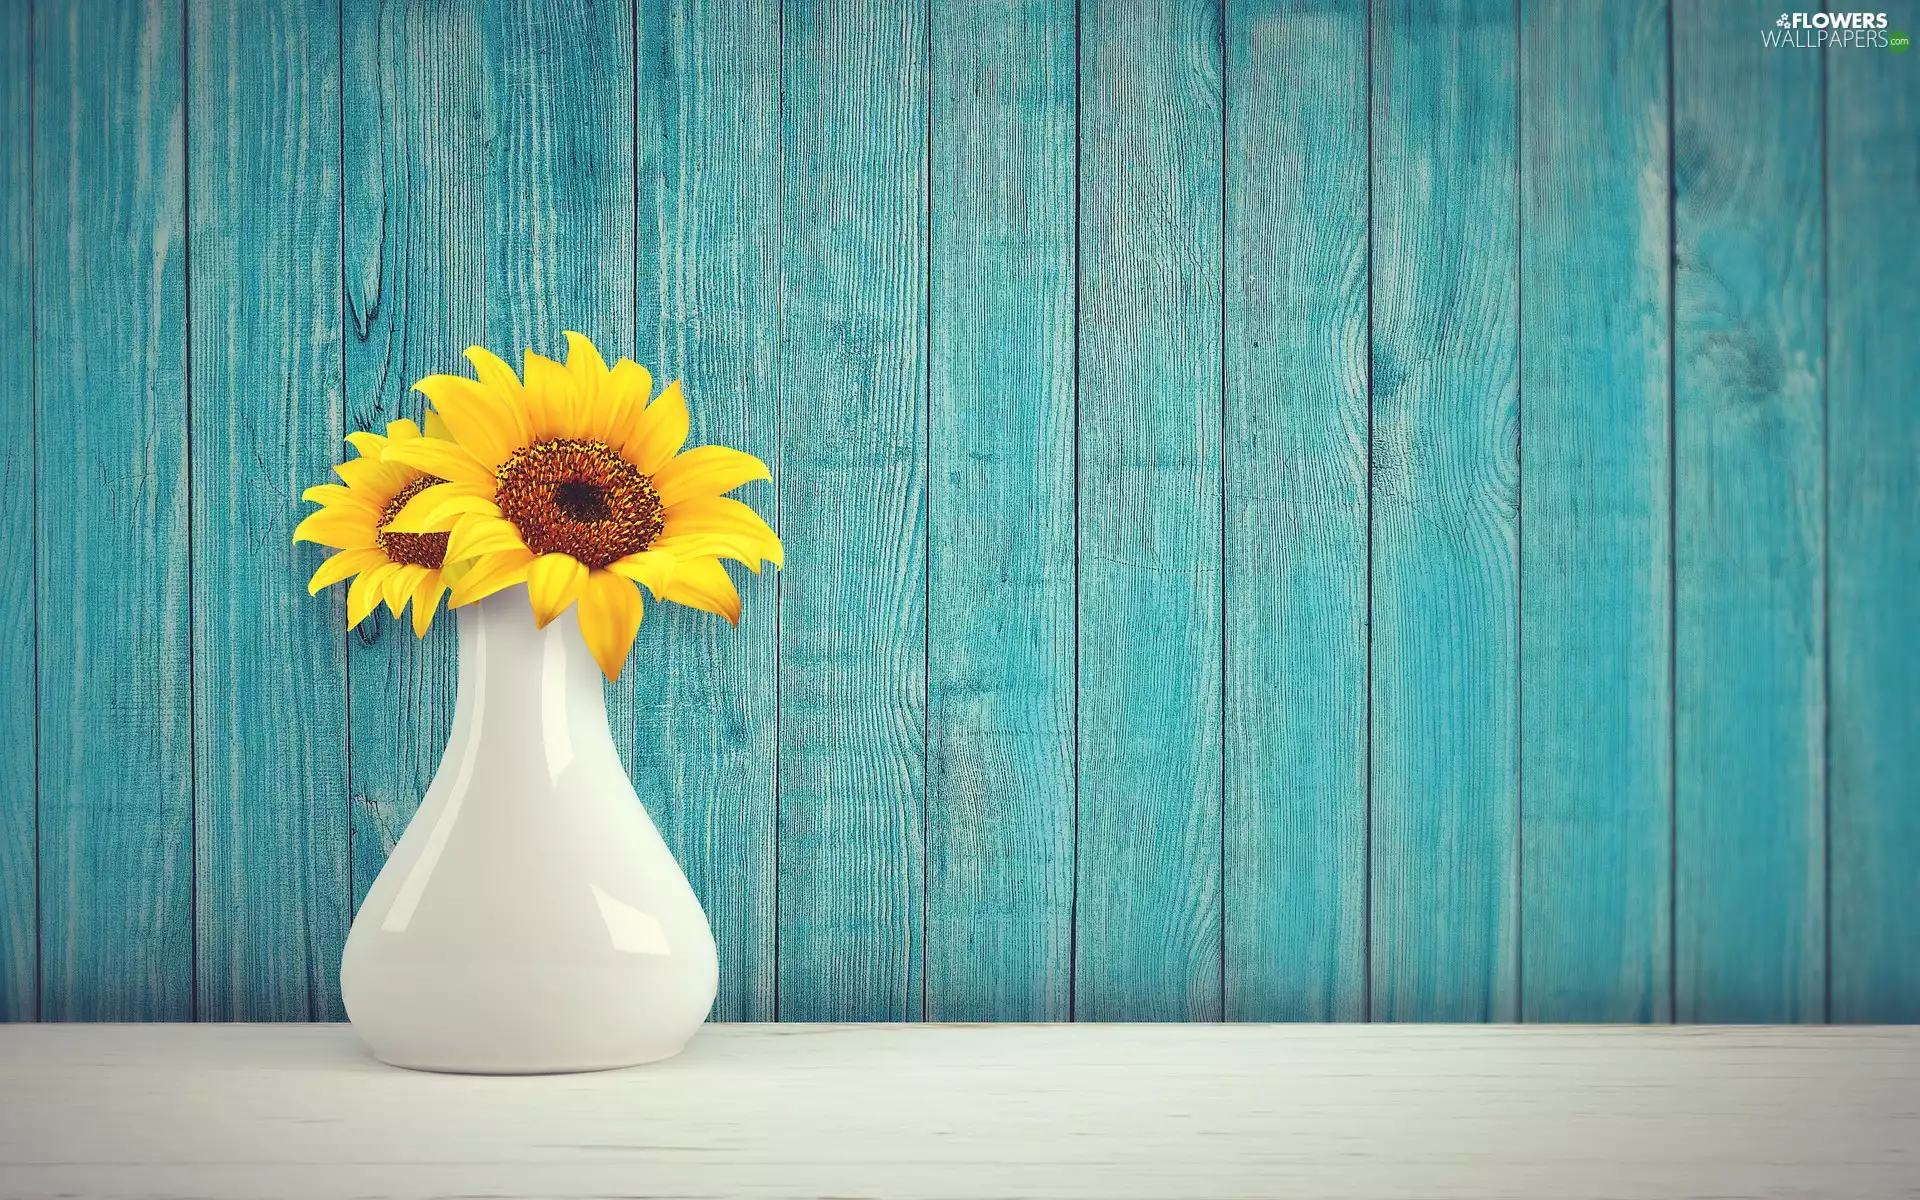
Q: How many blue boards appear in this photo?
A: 14